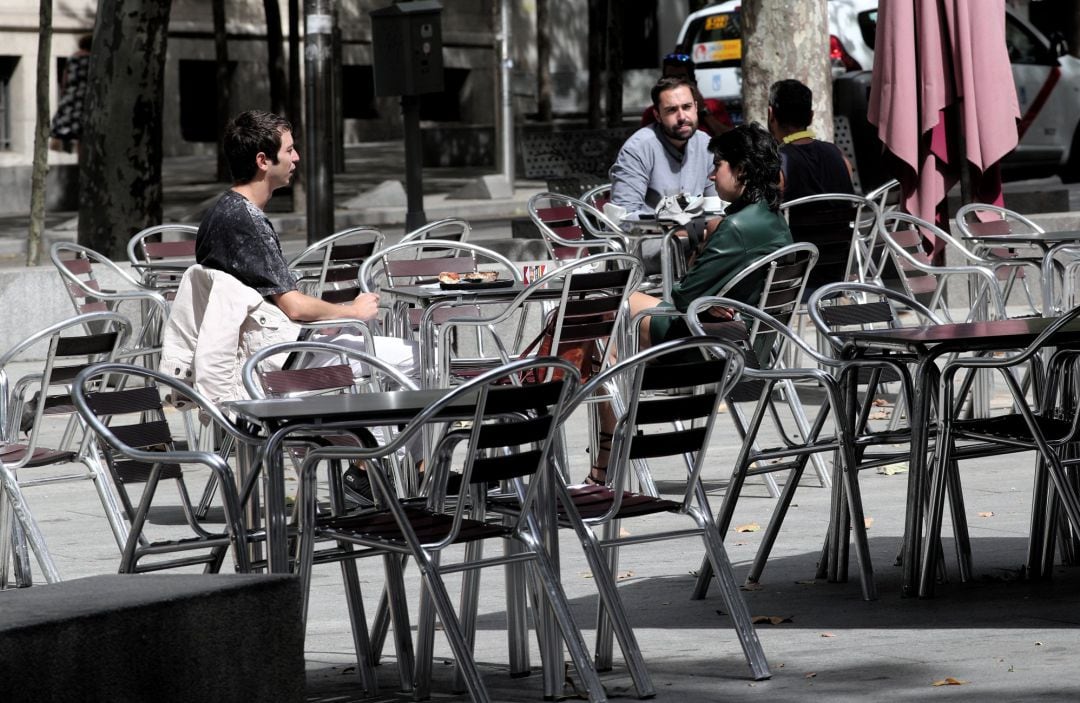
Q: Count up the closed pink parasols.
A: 1